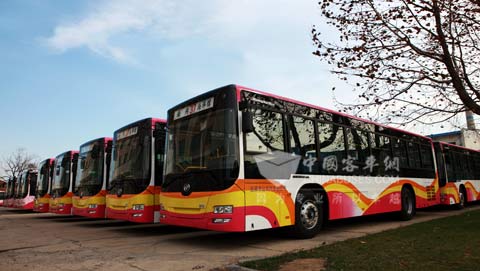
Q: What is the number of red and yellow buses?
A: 6